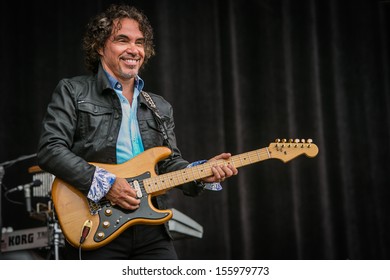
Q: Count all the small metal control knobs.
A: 3